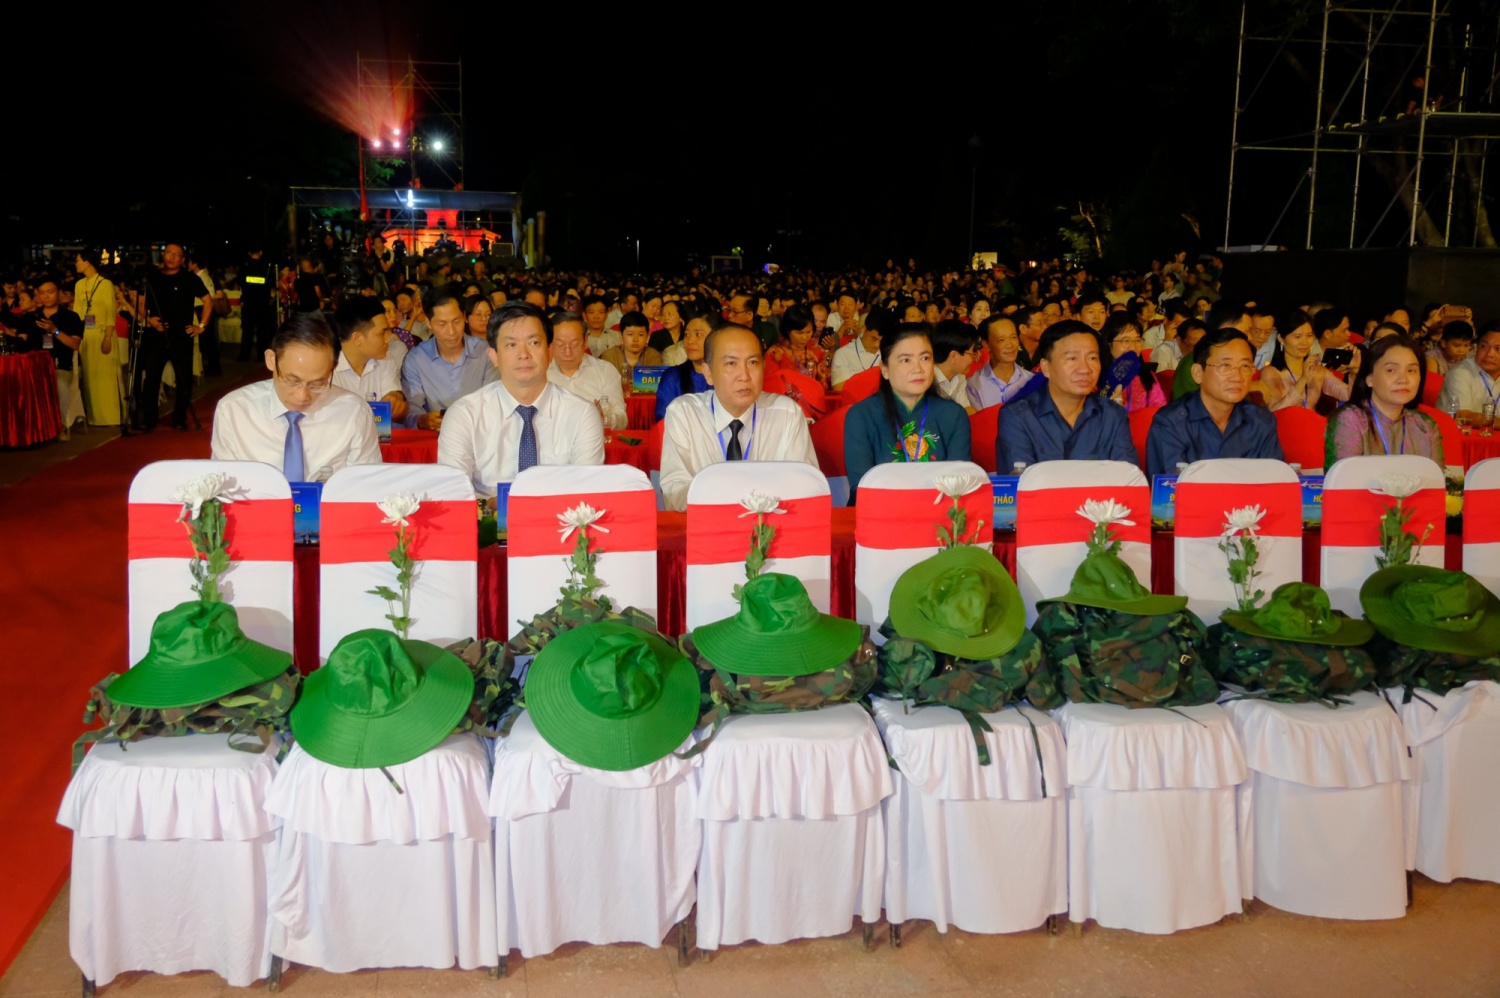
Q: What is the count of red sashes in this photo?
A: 9